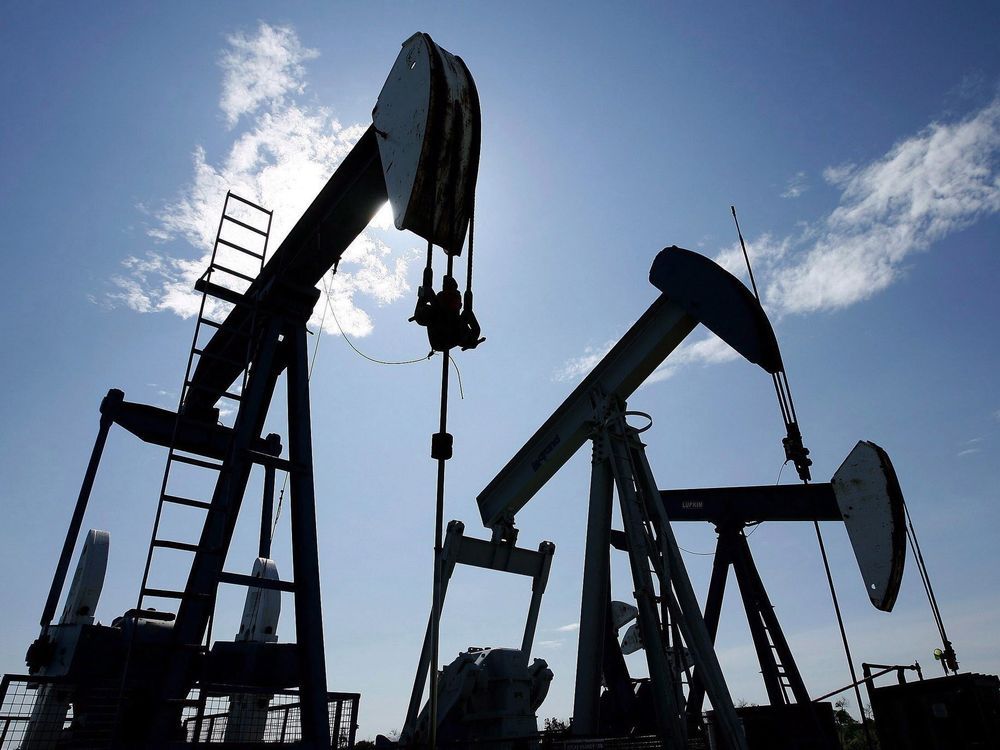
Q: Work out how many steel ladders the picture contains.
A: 3